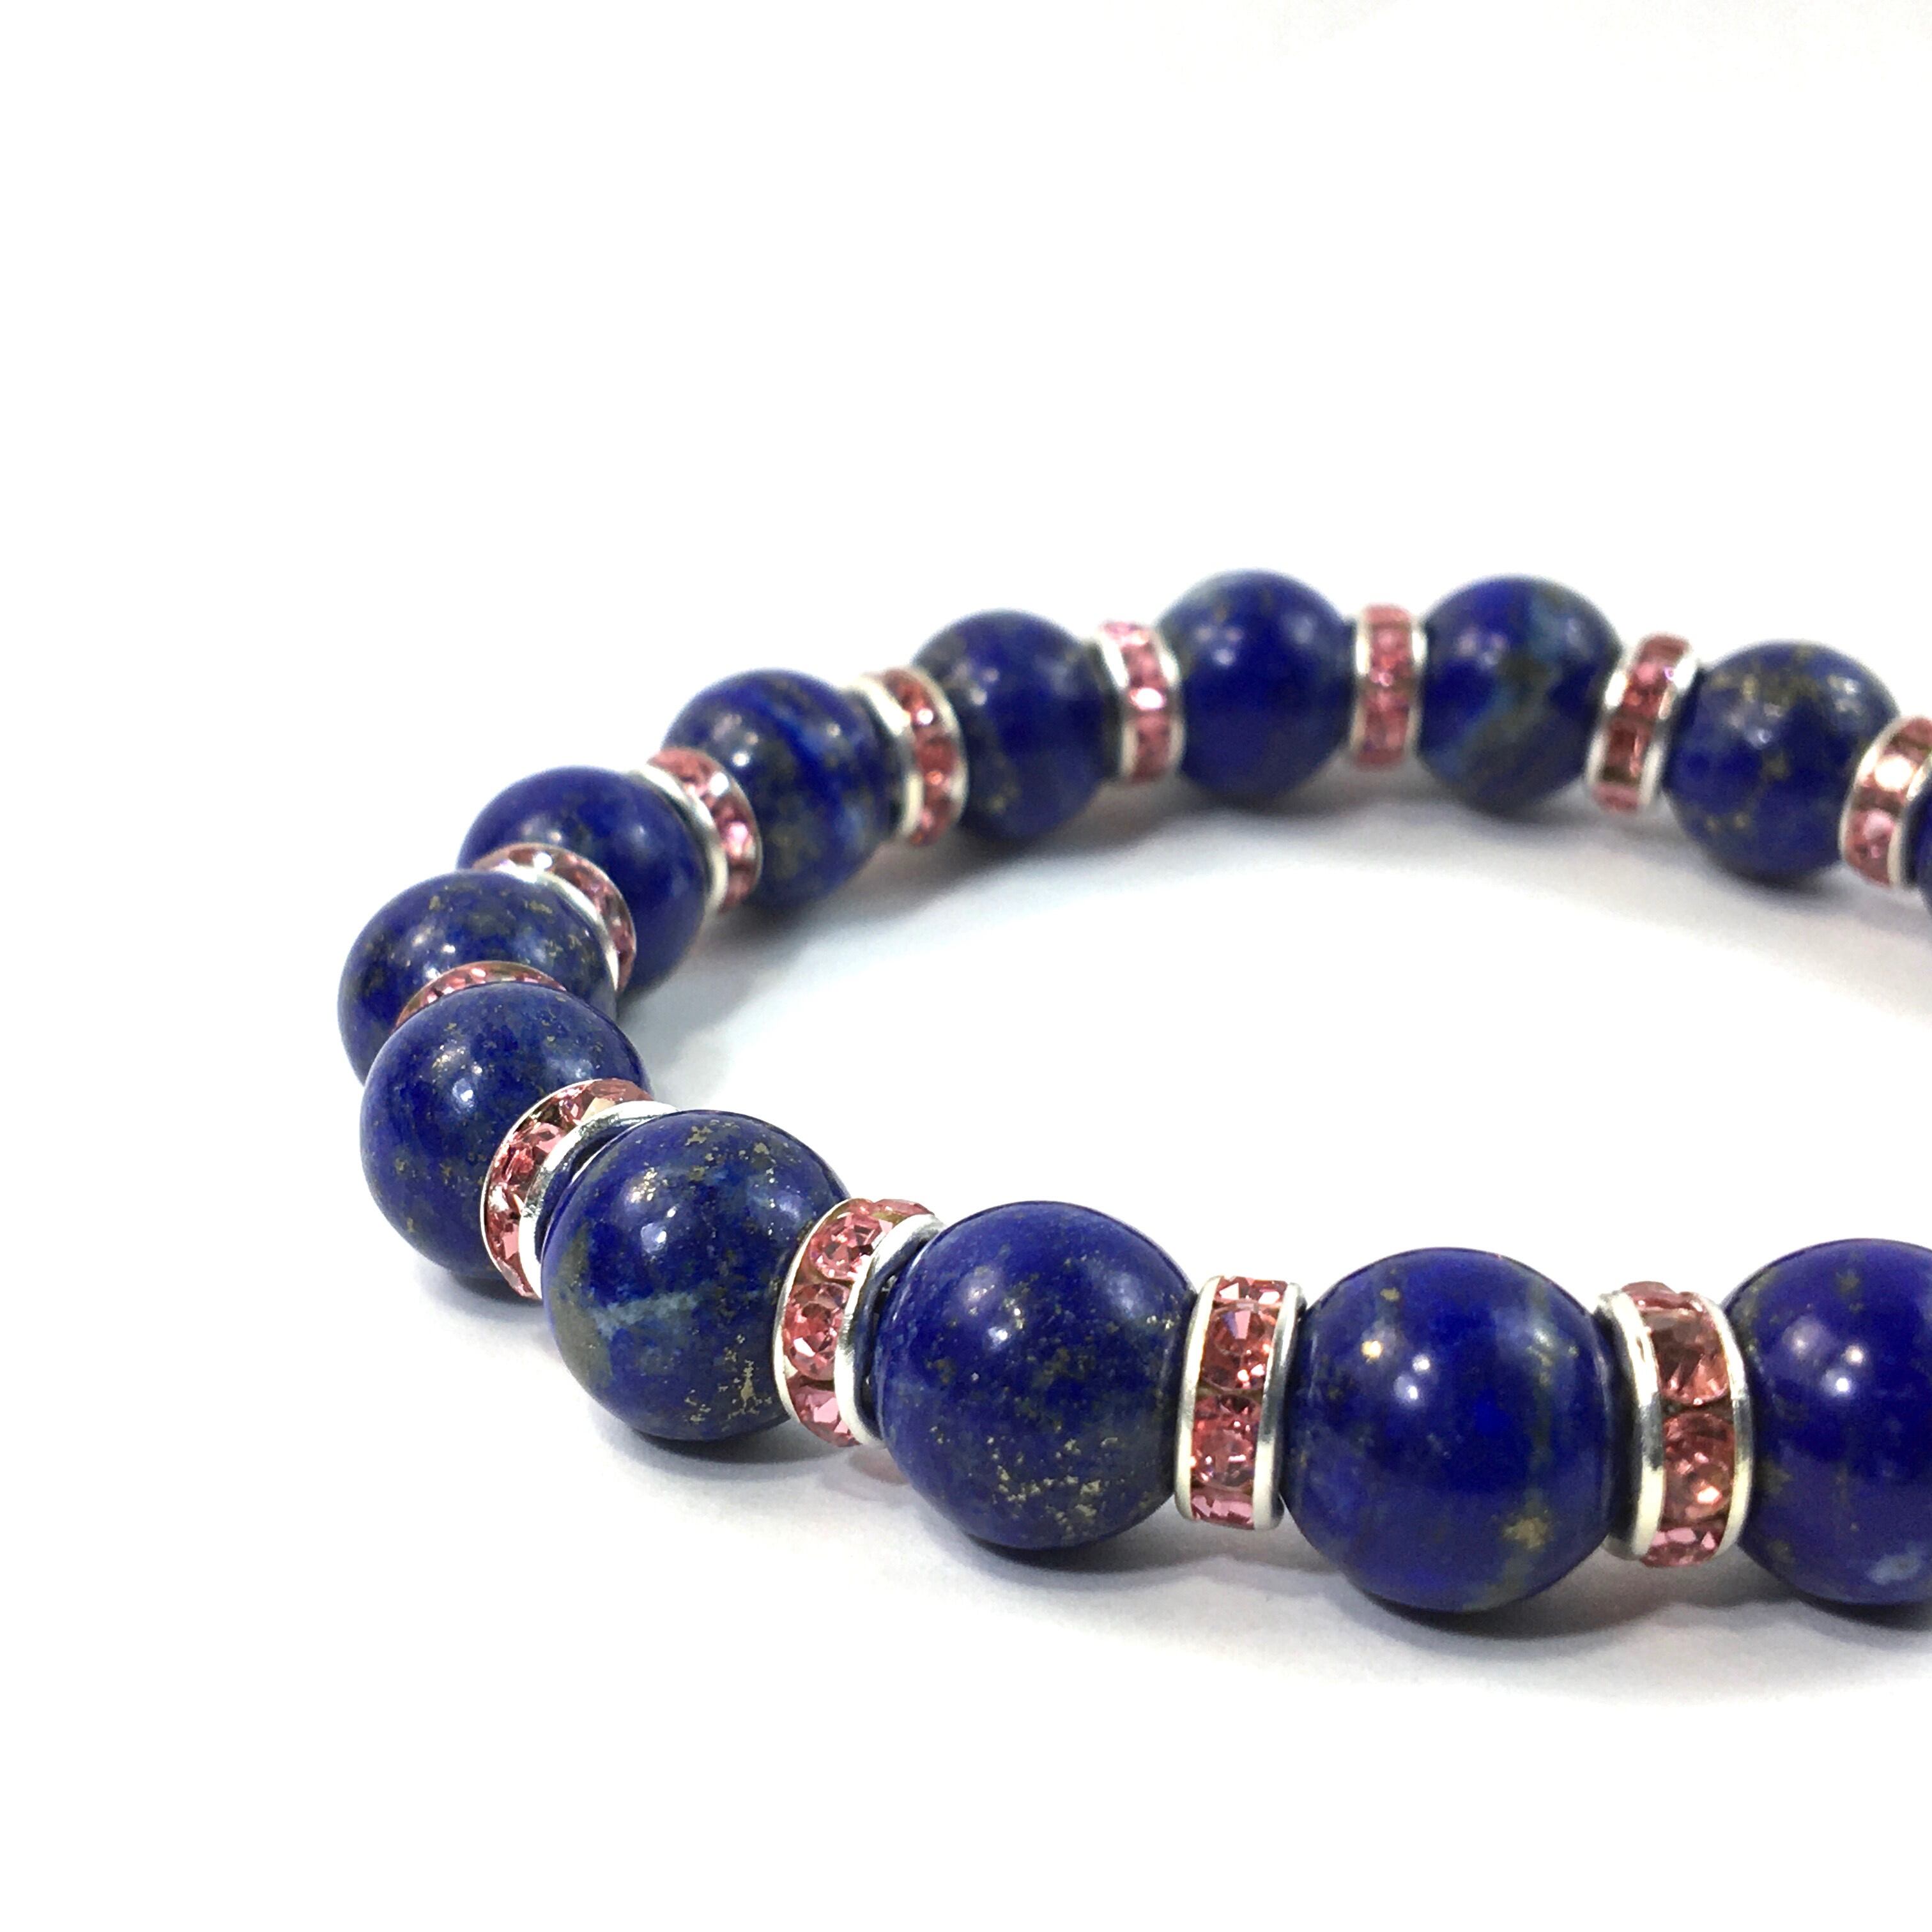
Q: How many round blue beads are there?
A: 13